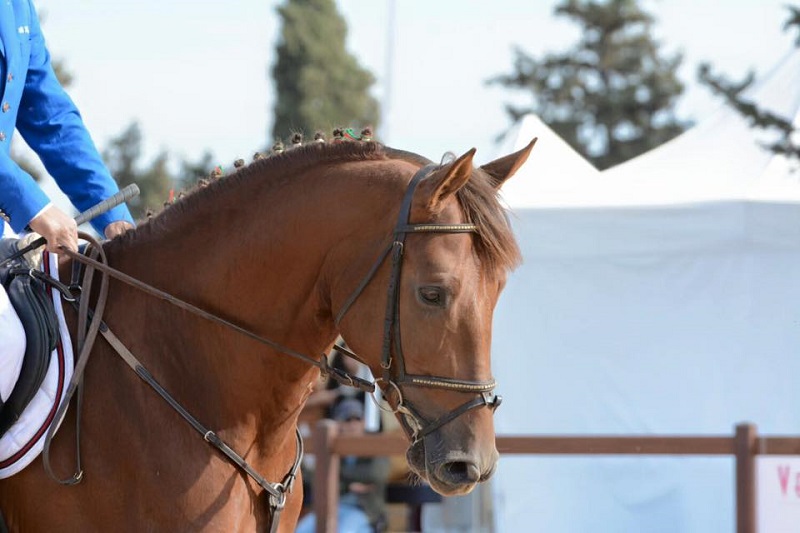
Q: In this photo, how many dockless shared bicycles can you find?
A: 0